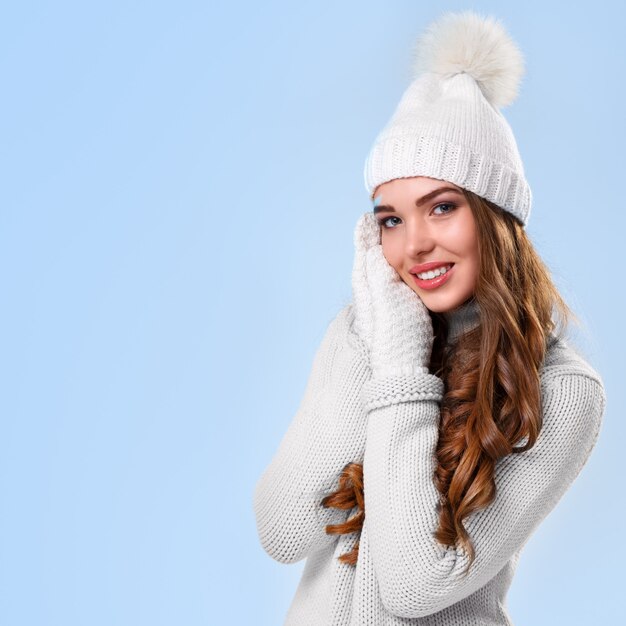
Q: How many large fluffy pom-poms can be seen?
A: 1